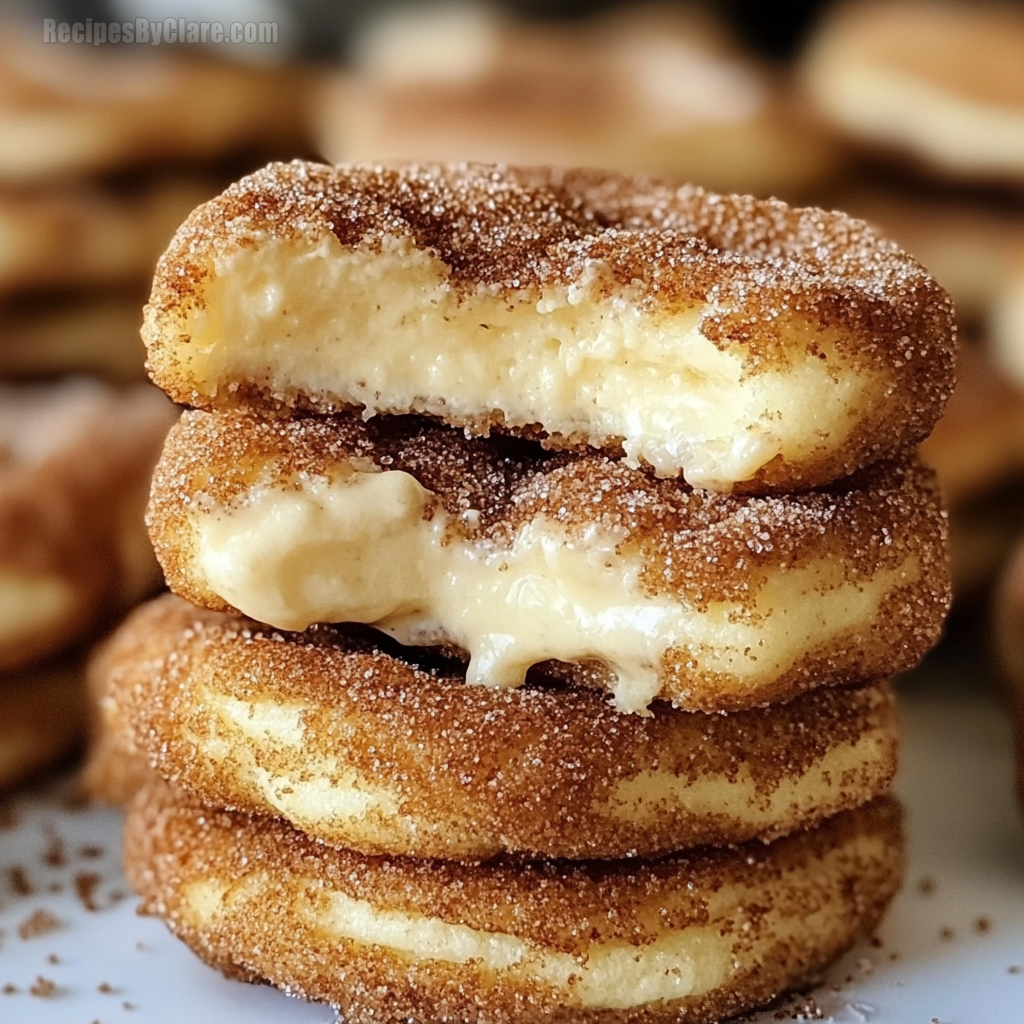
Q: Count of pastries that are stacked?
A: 4